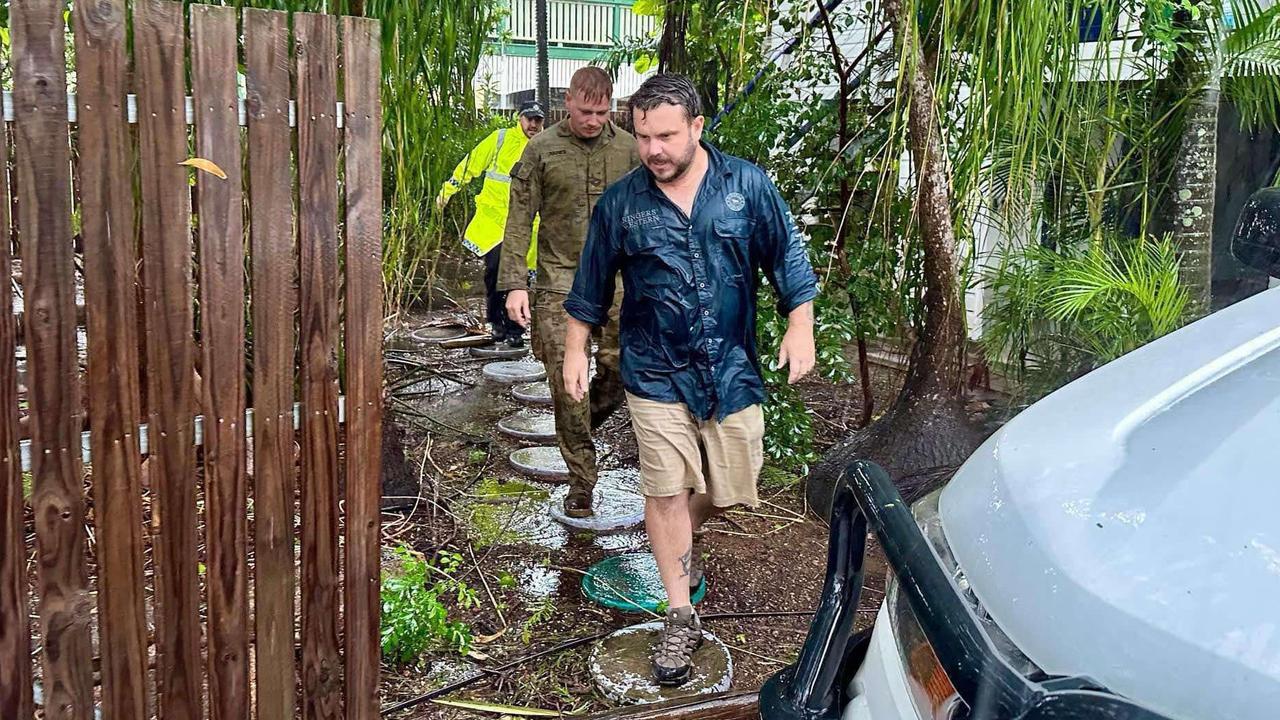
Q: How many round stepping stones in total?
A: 9